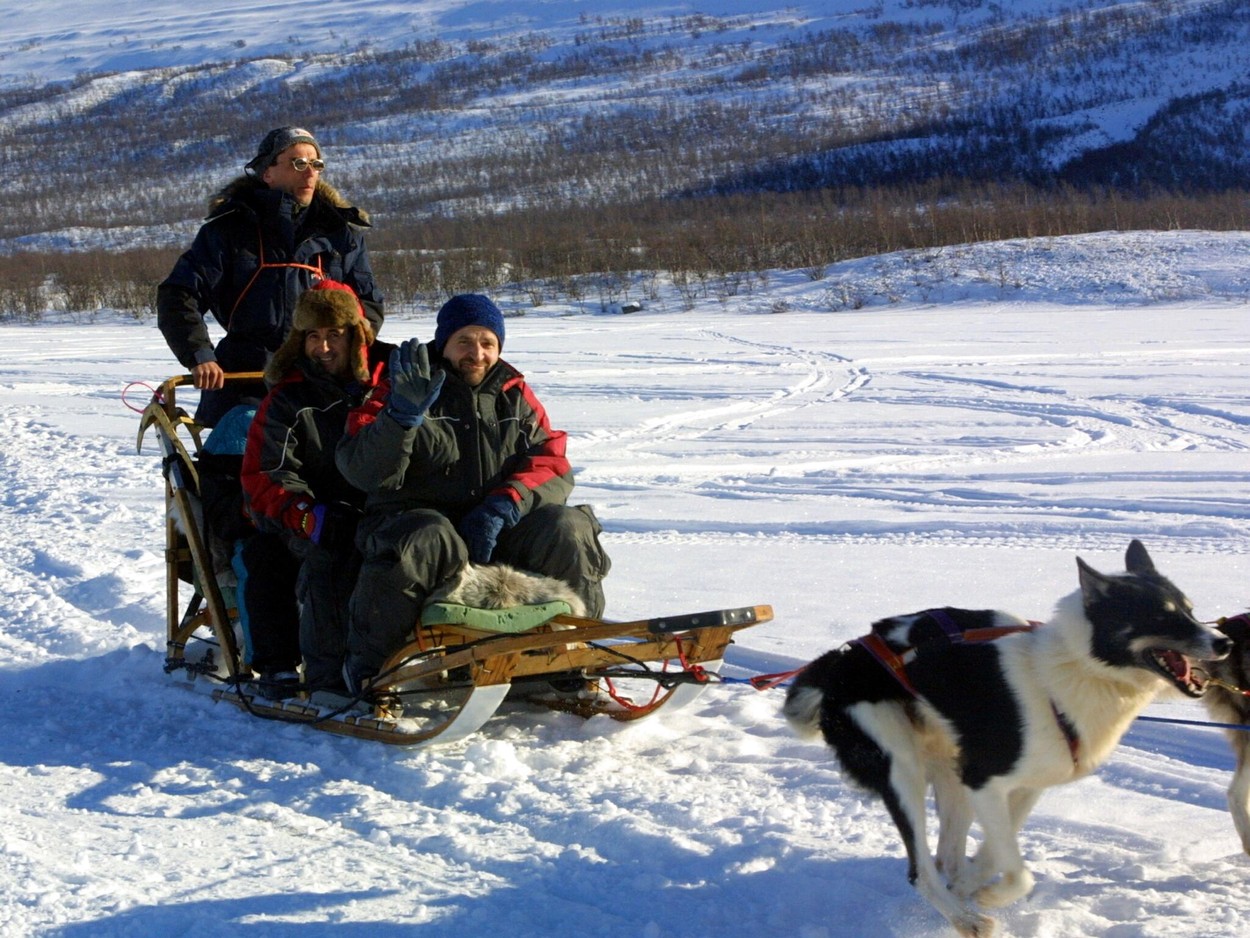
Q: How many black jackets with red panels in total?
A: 2